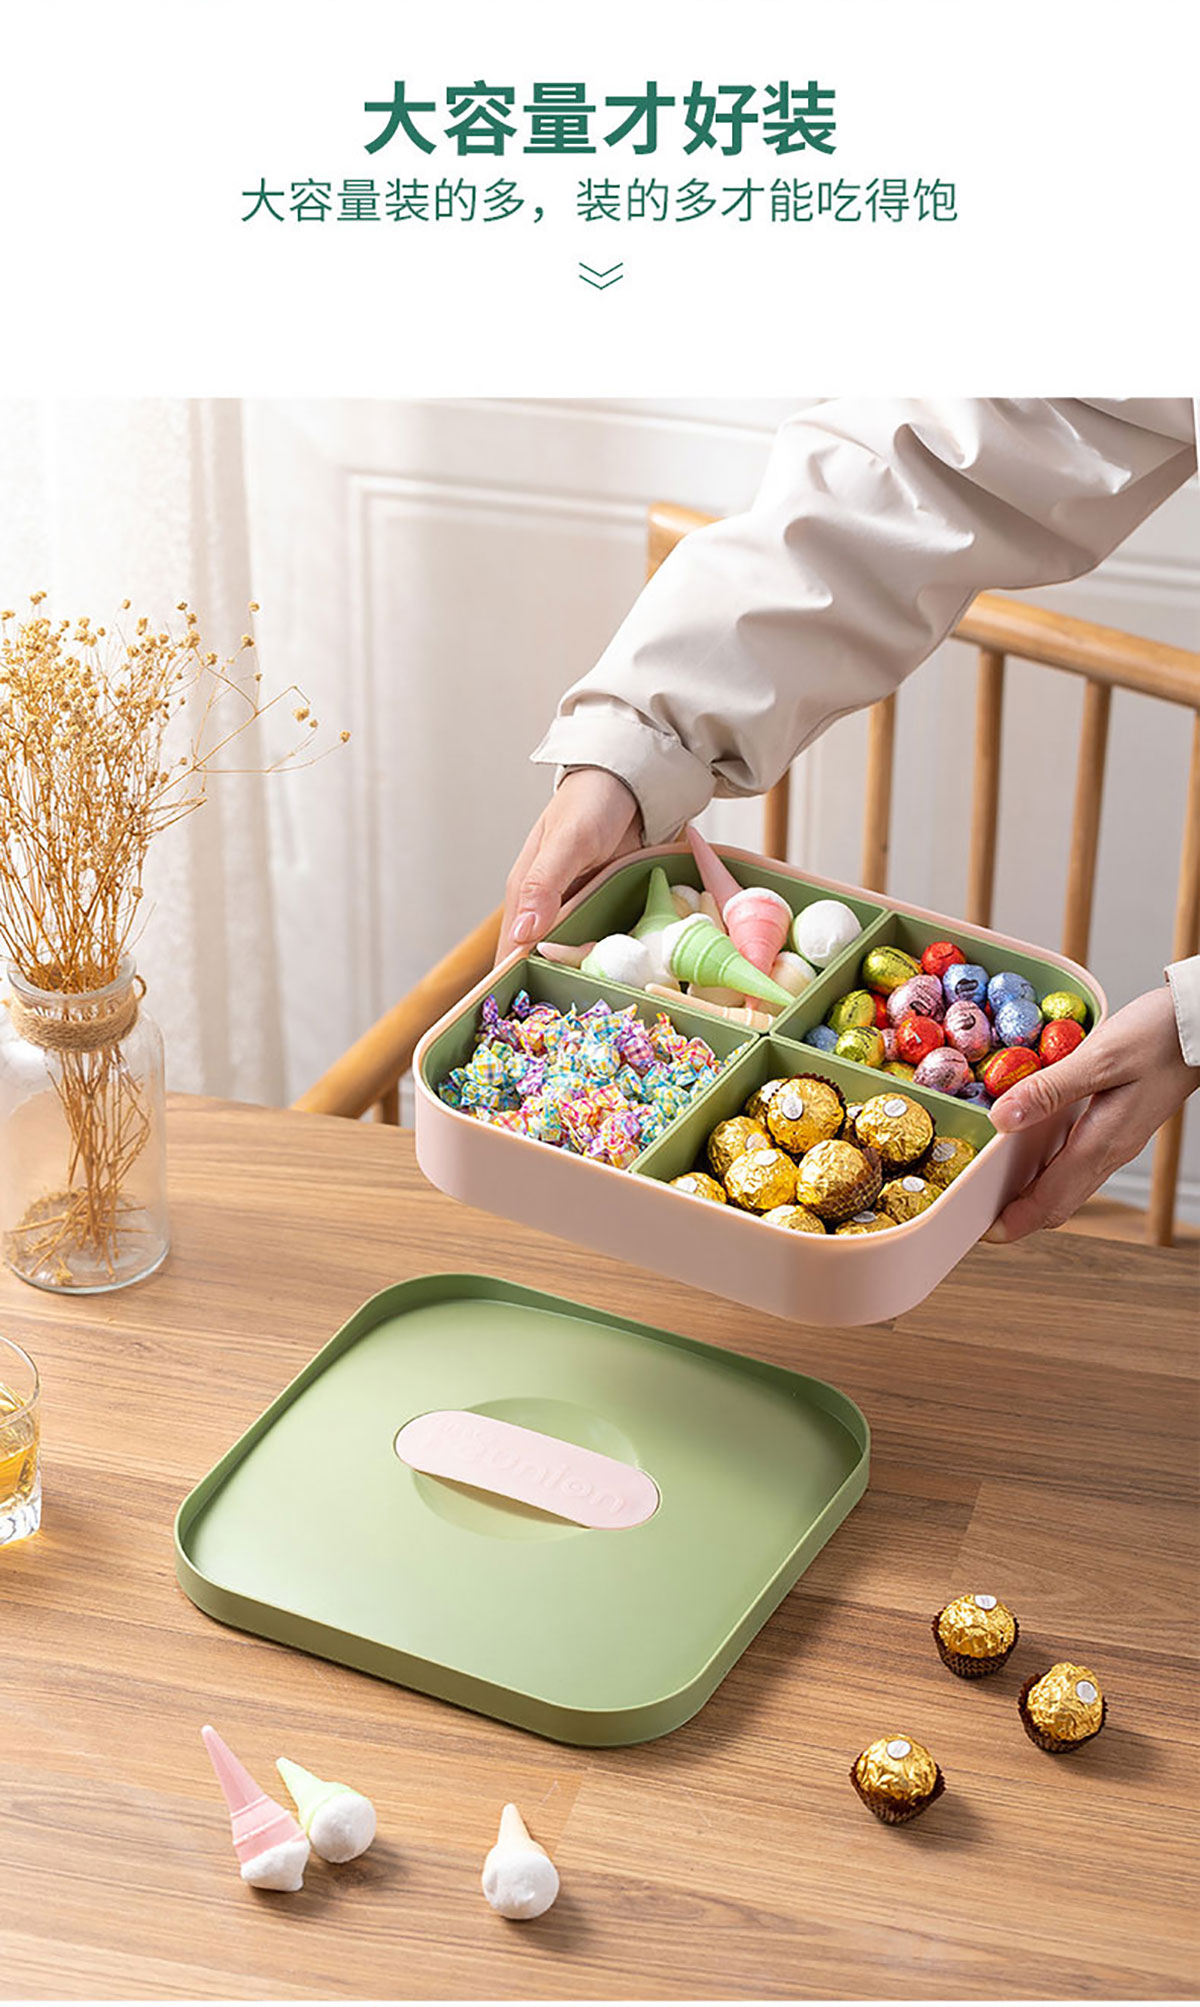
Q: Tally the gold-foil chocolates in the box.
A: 12